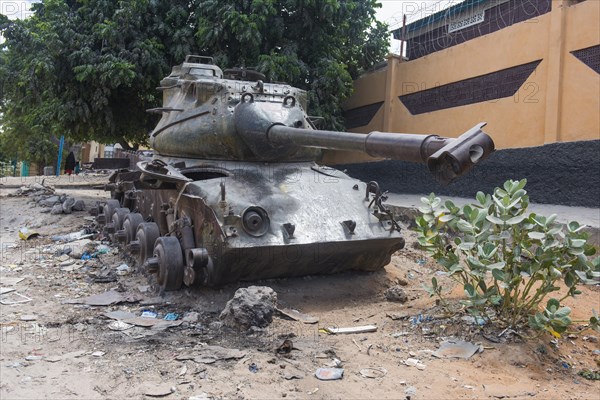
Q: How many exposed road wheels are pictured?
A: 5